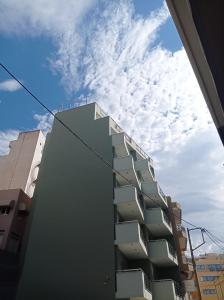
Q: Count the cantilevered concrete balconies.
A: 10